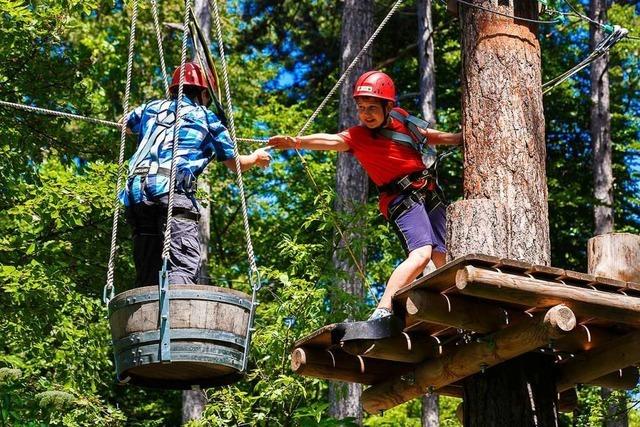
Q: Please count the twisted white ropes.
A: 6